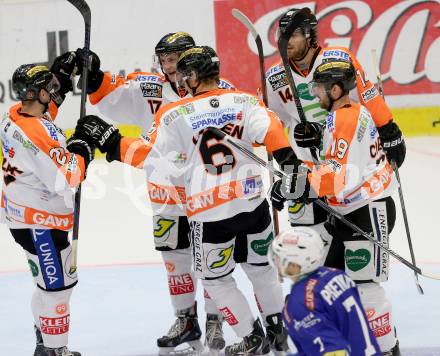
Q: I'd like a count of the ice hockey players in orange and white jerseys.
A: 5